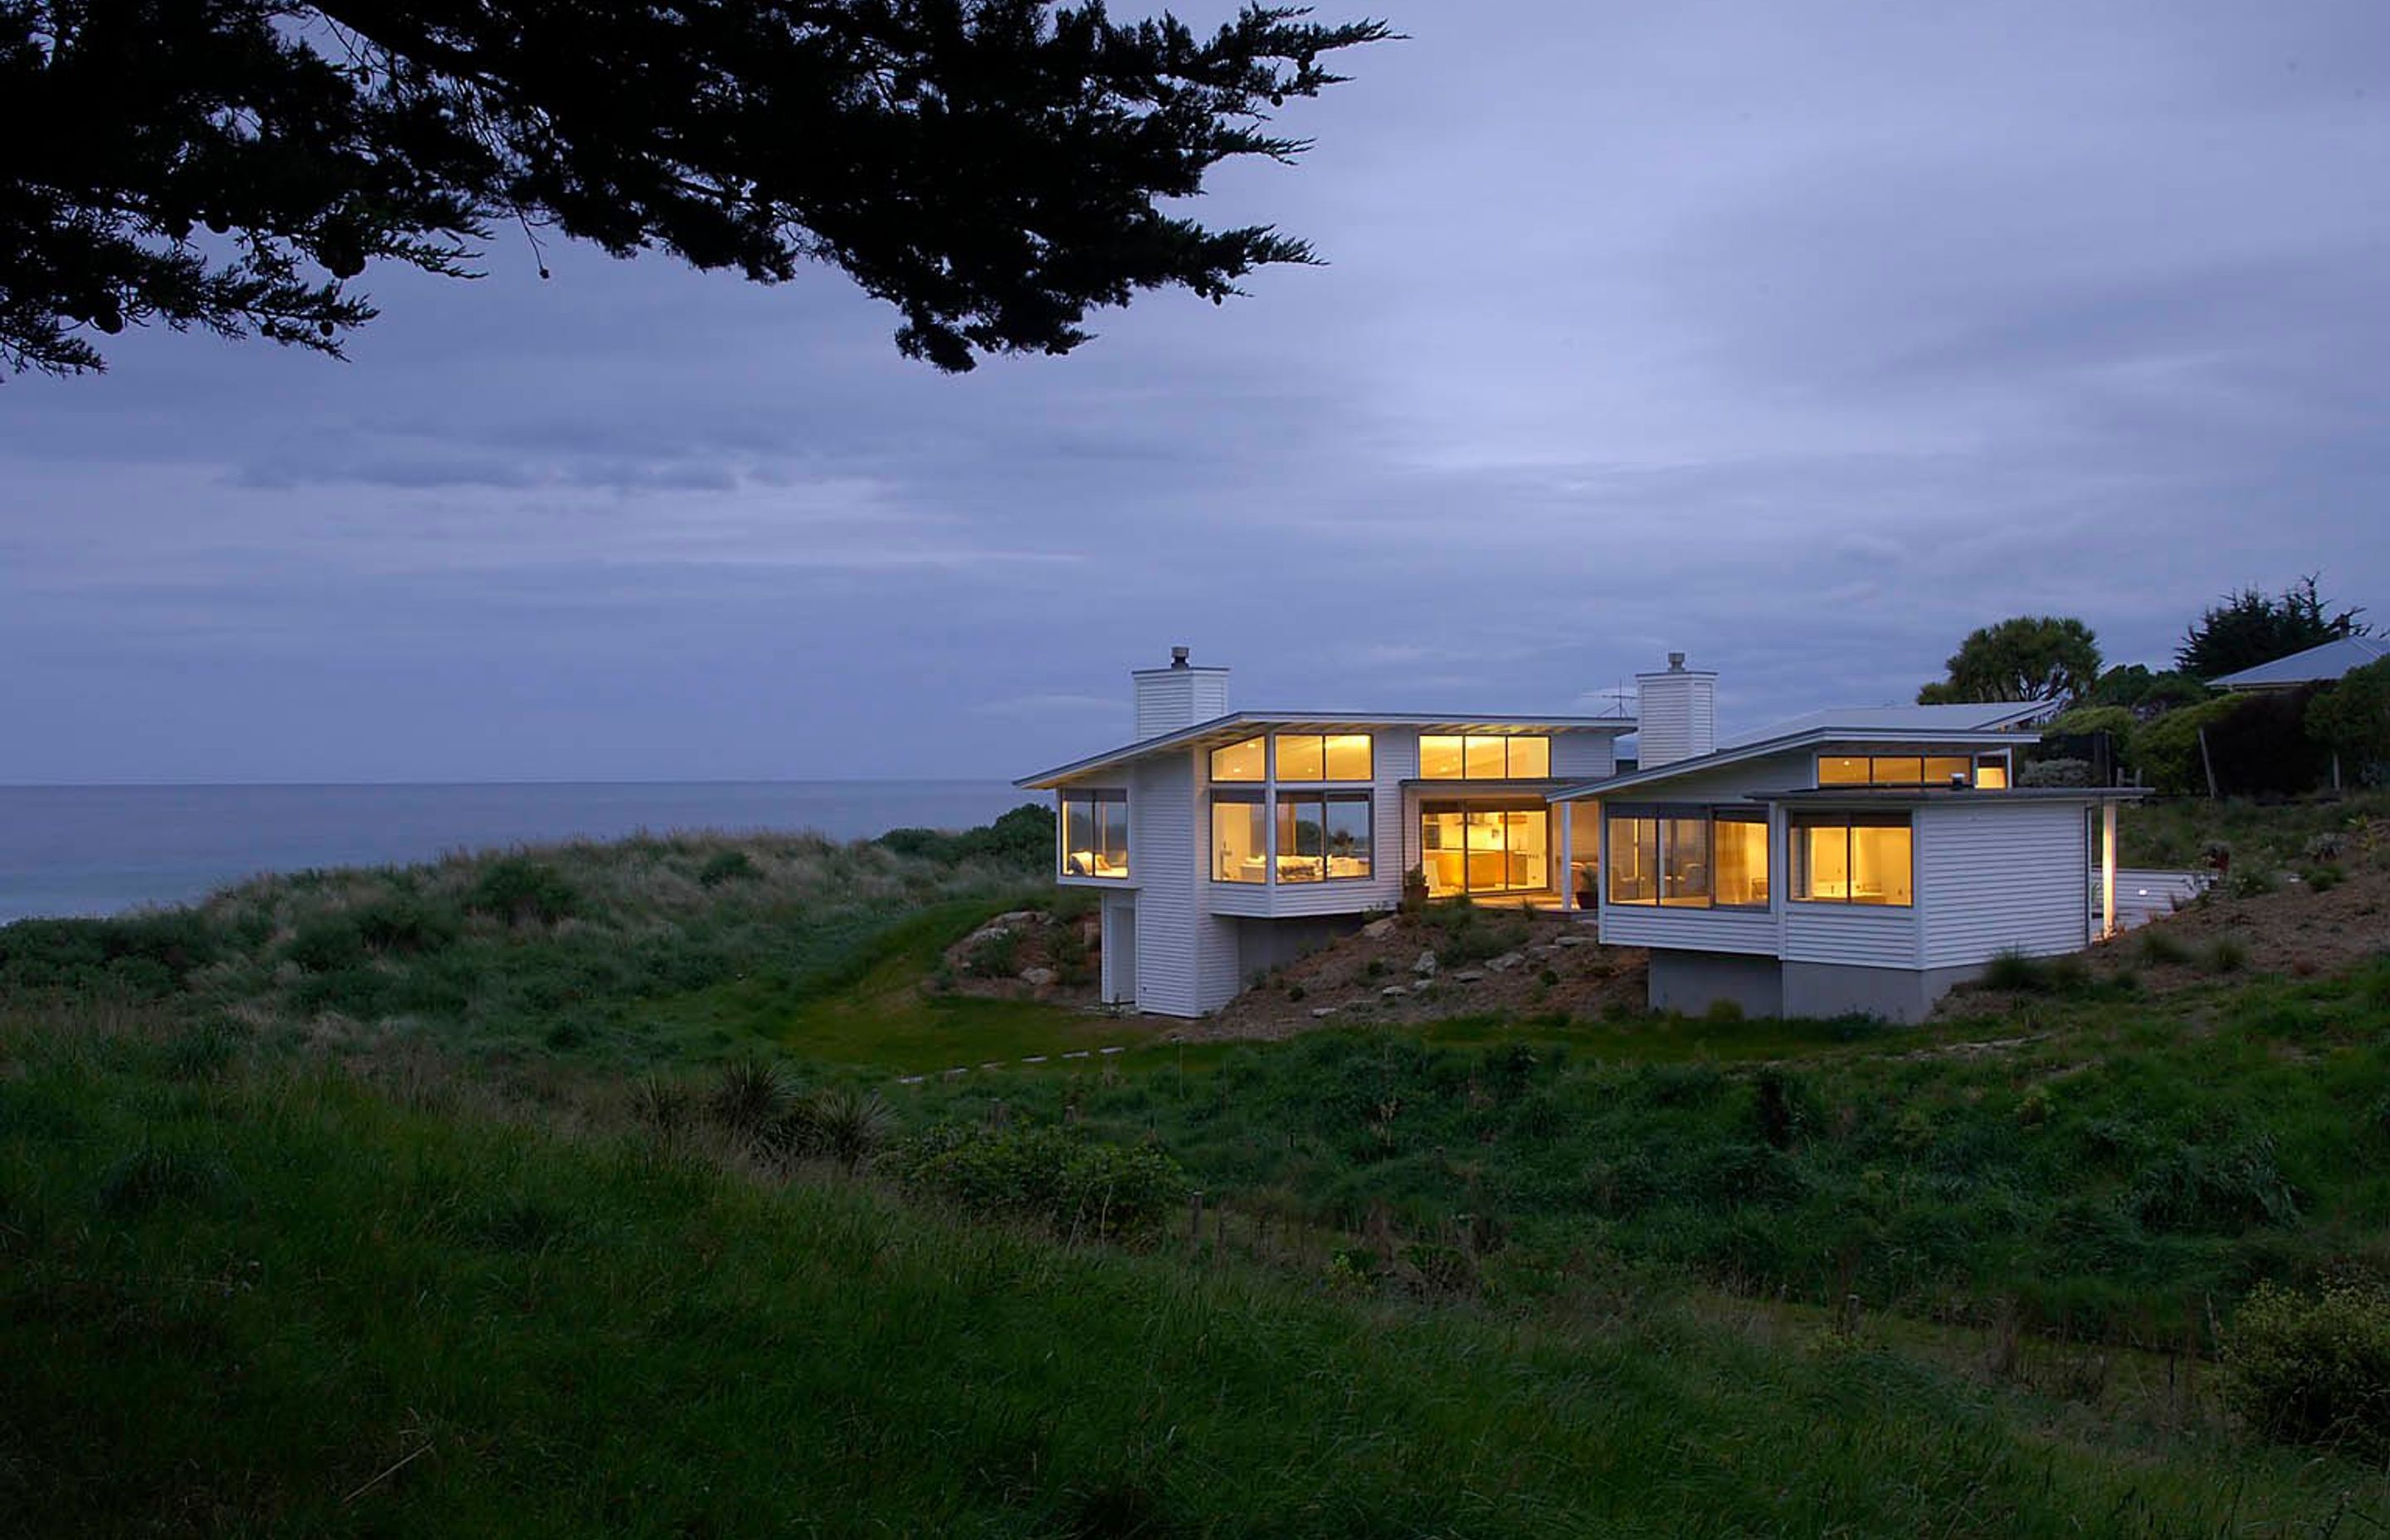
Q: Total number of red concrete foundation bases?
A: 0